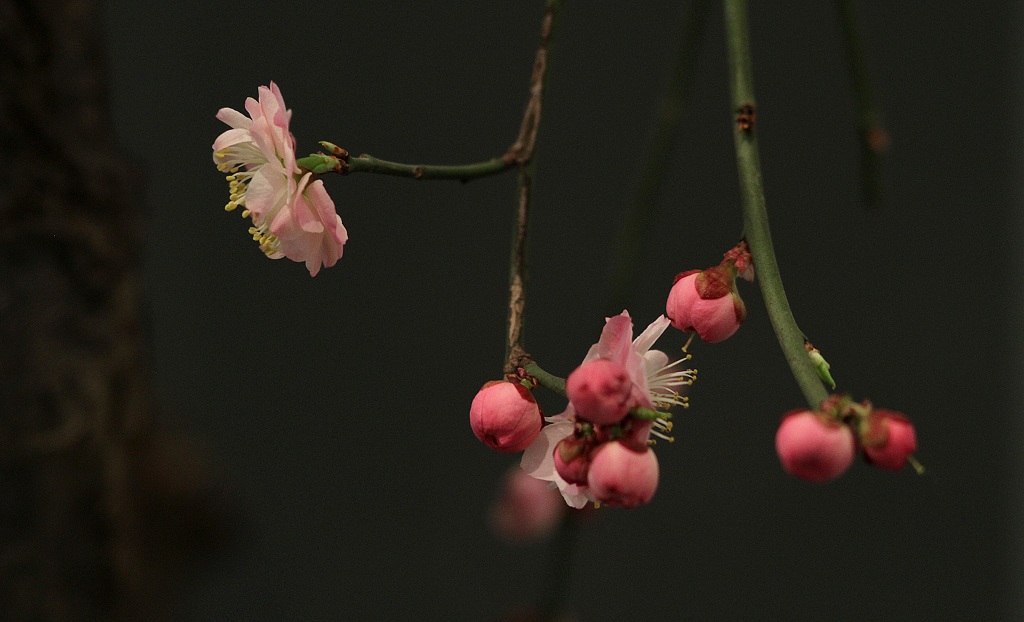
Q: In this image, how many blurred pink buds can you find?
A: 1